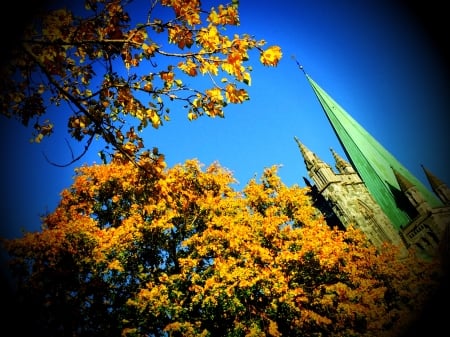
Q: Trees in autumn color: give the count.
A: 2